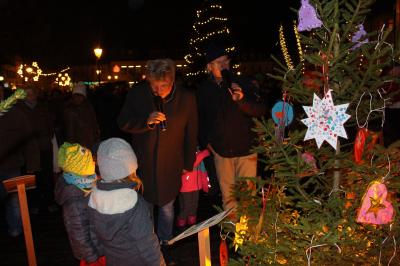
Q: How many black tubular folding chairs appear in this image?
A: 0